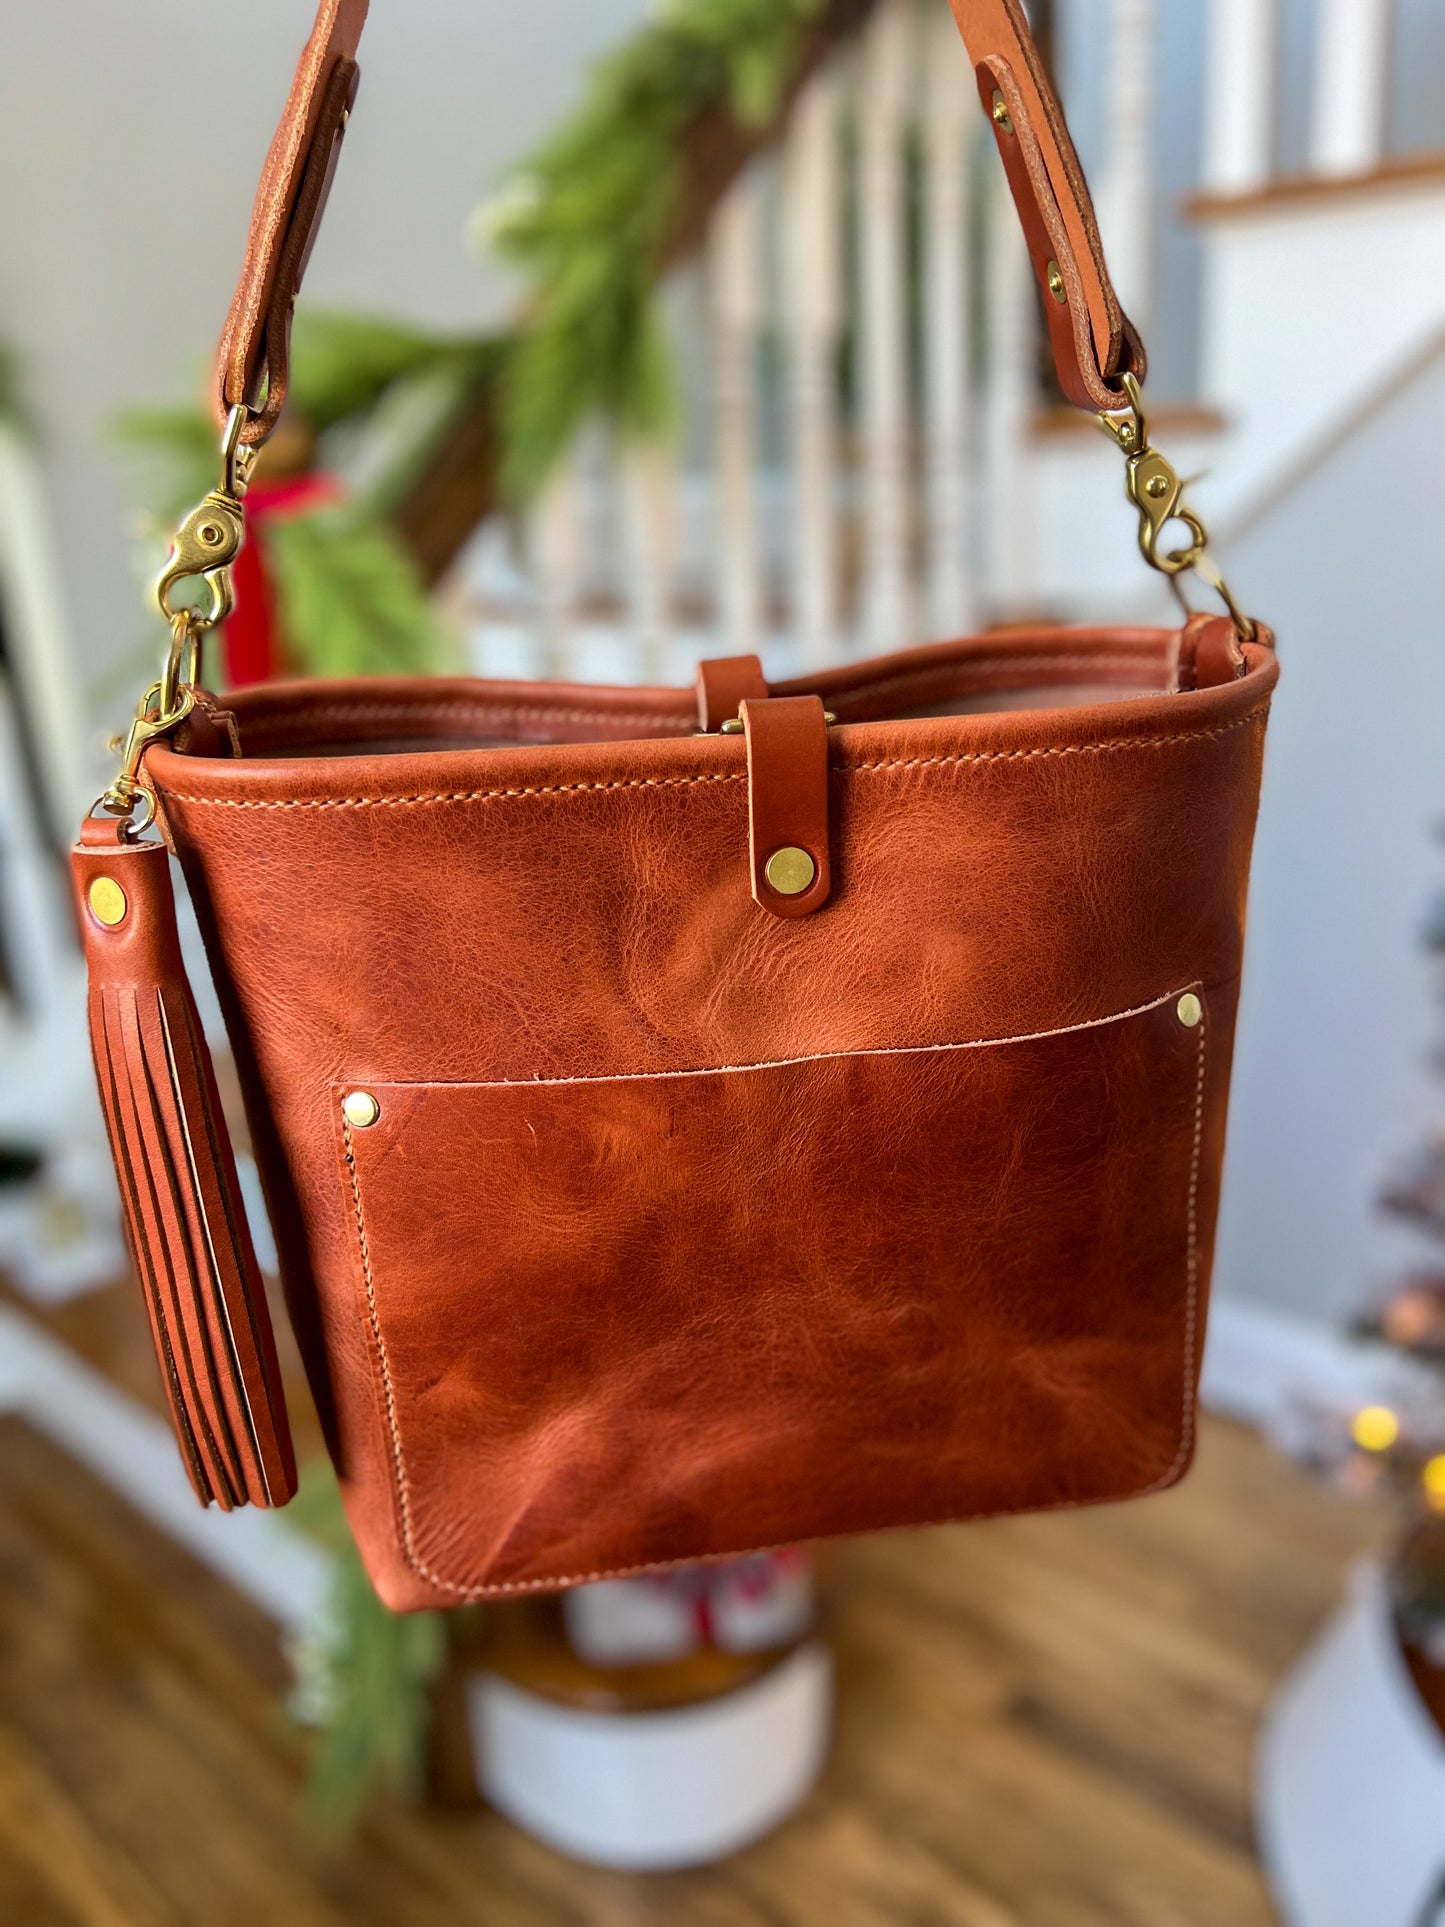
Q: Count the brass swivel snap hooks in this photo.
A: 3